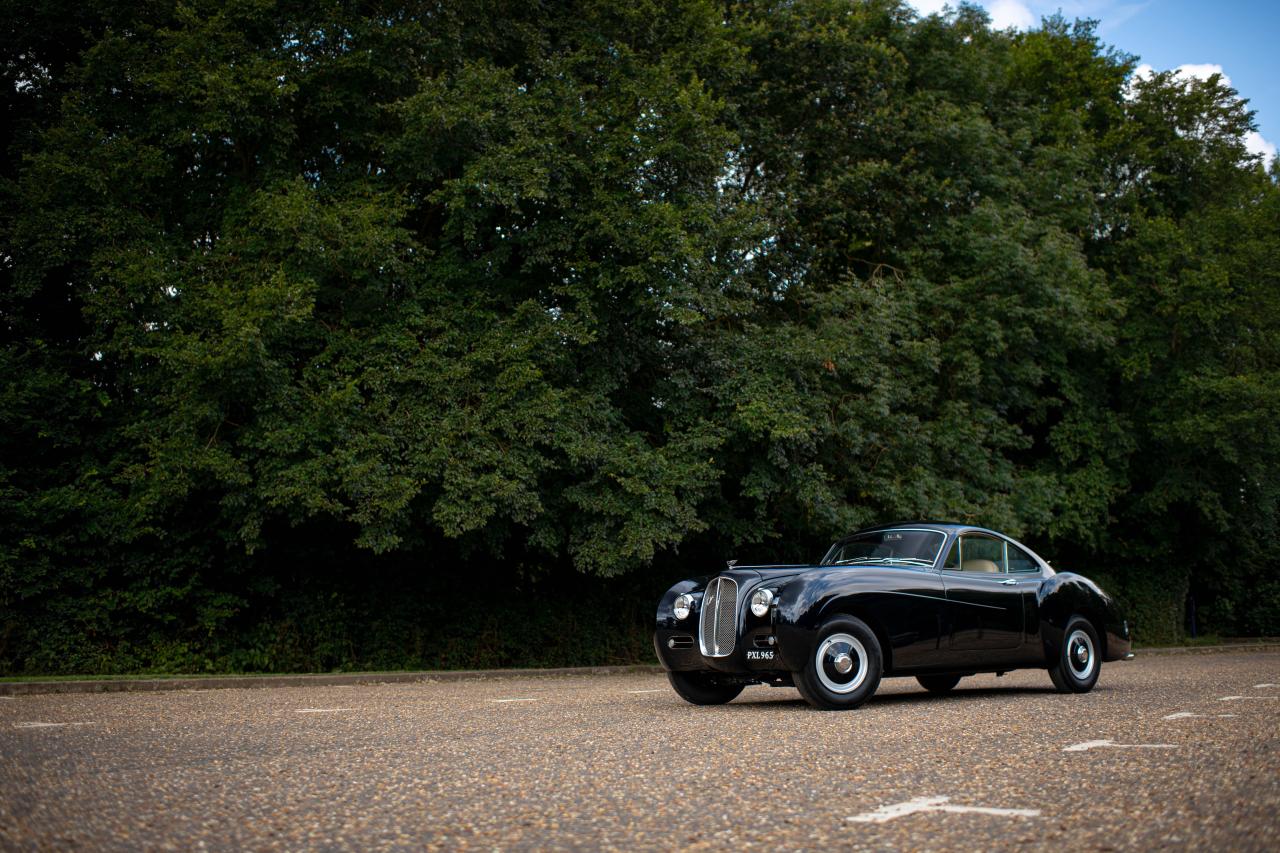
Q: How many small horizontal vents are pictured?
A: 2